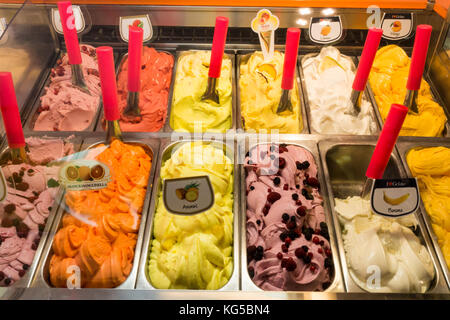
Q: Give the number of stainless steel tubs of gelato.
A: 12